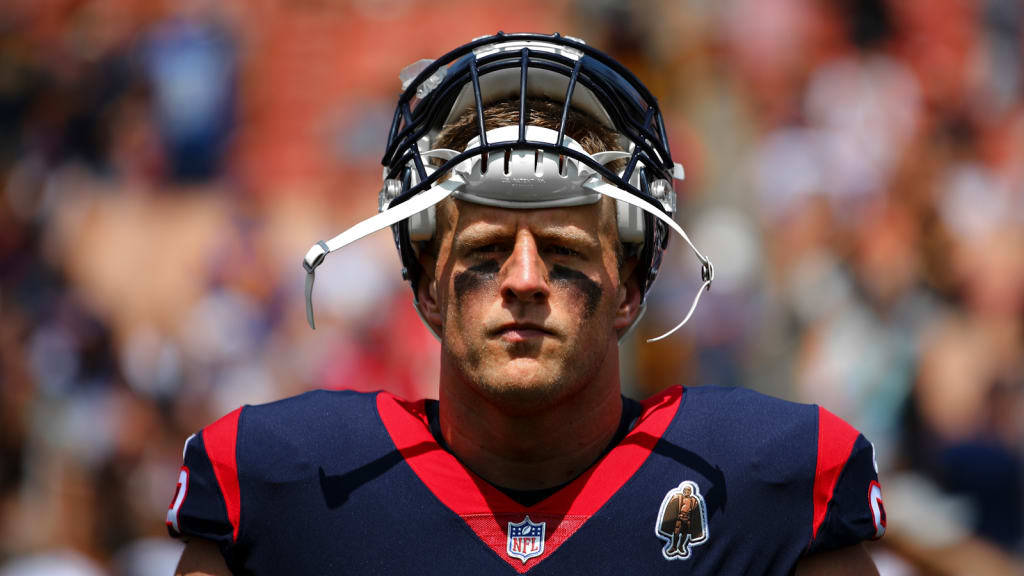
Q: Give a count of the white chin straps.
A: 2